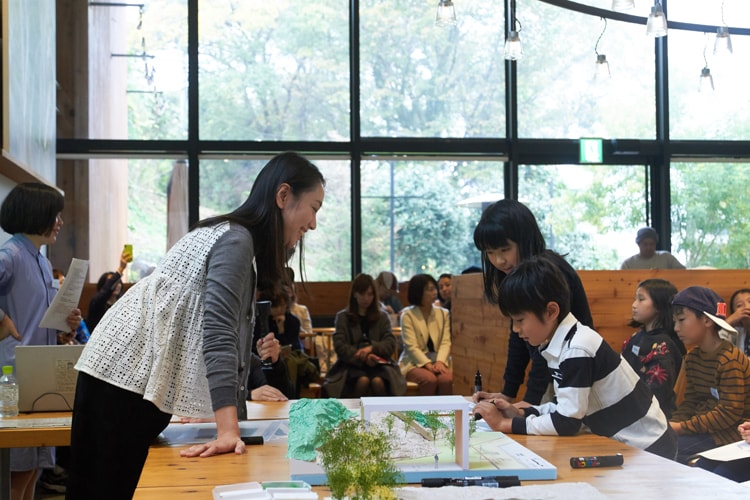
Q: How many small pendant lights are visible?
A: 7